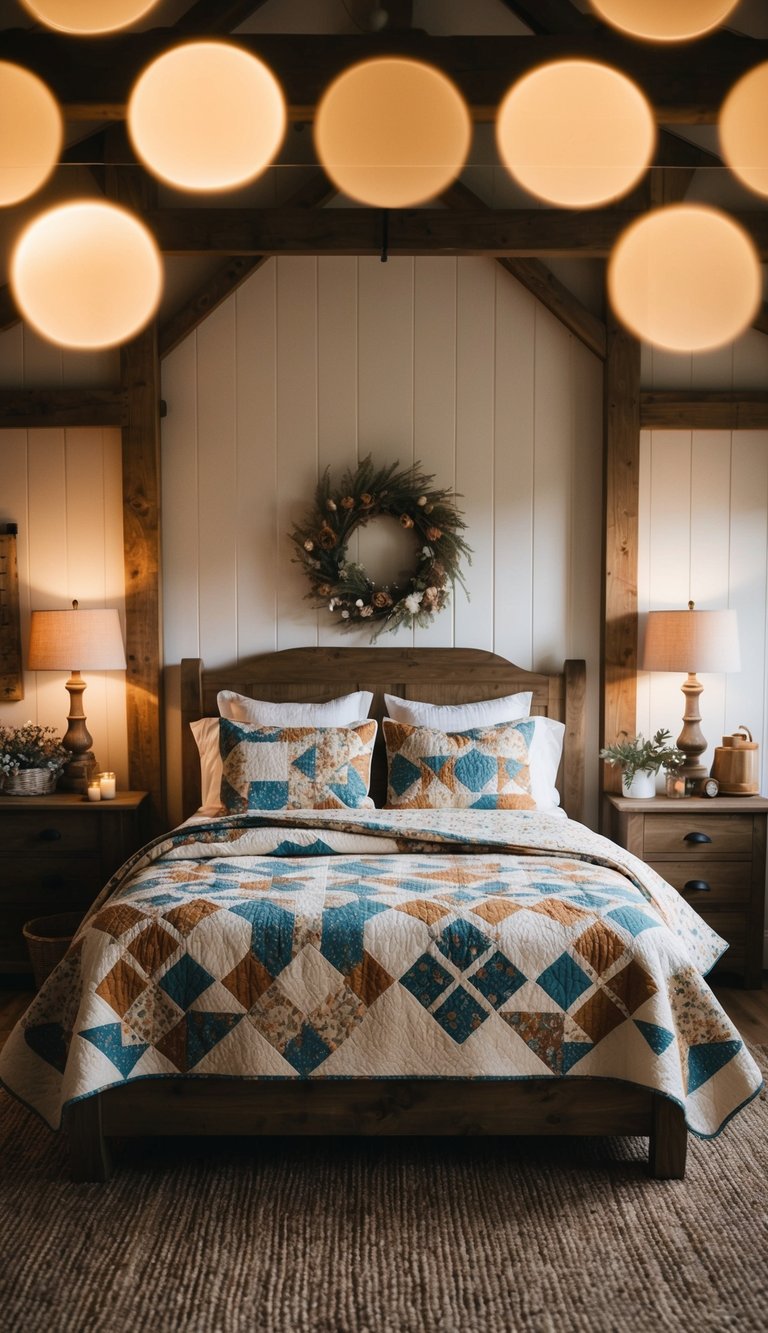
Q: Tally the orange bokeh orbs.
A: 9